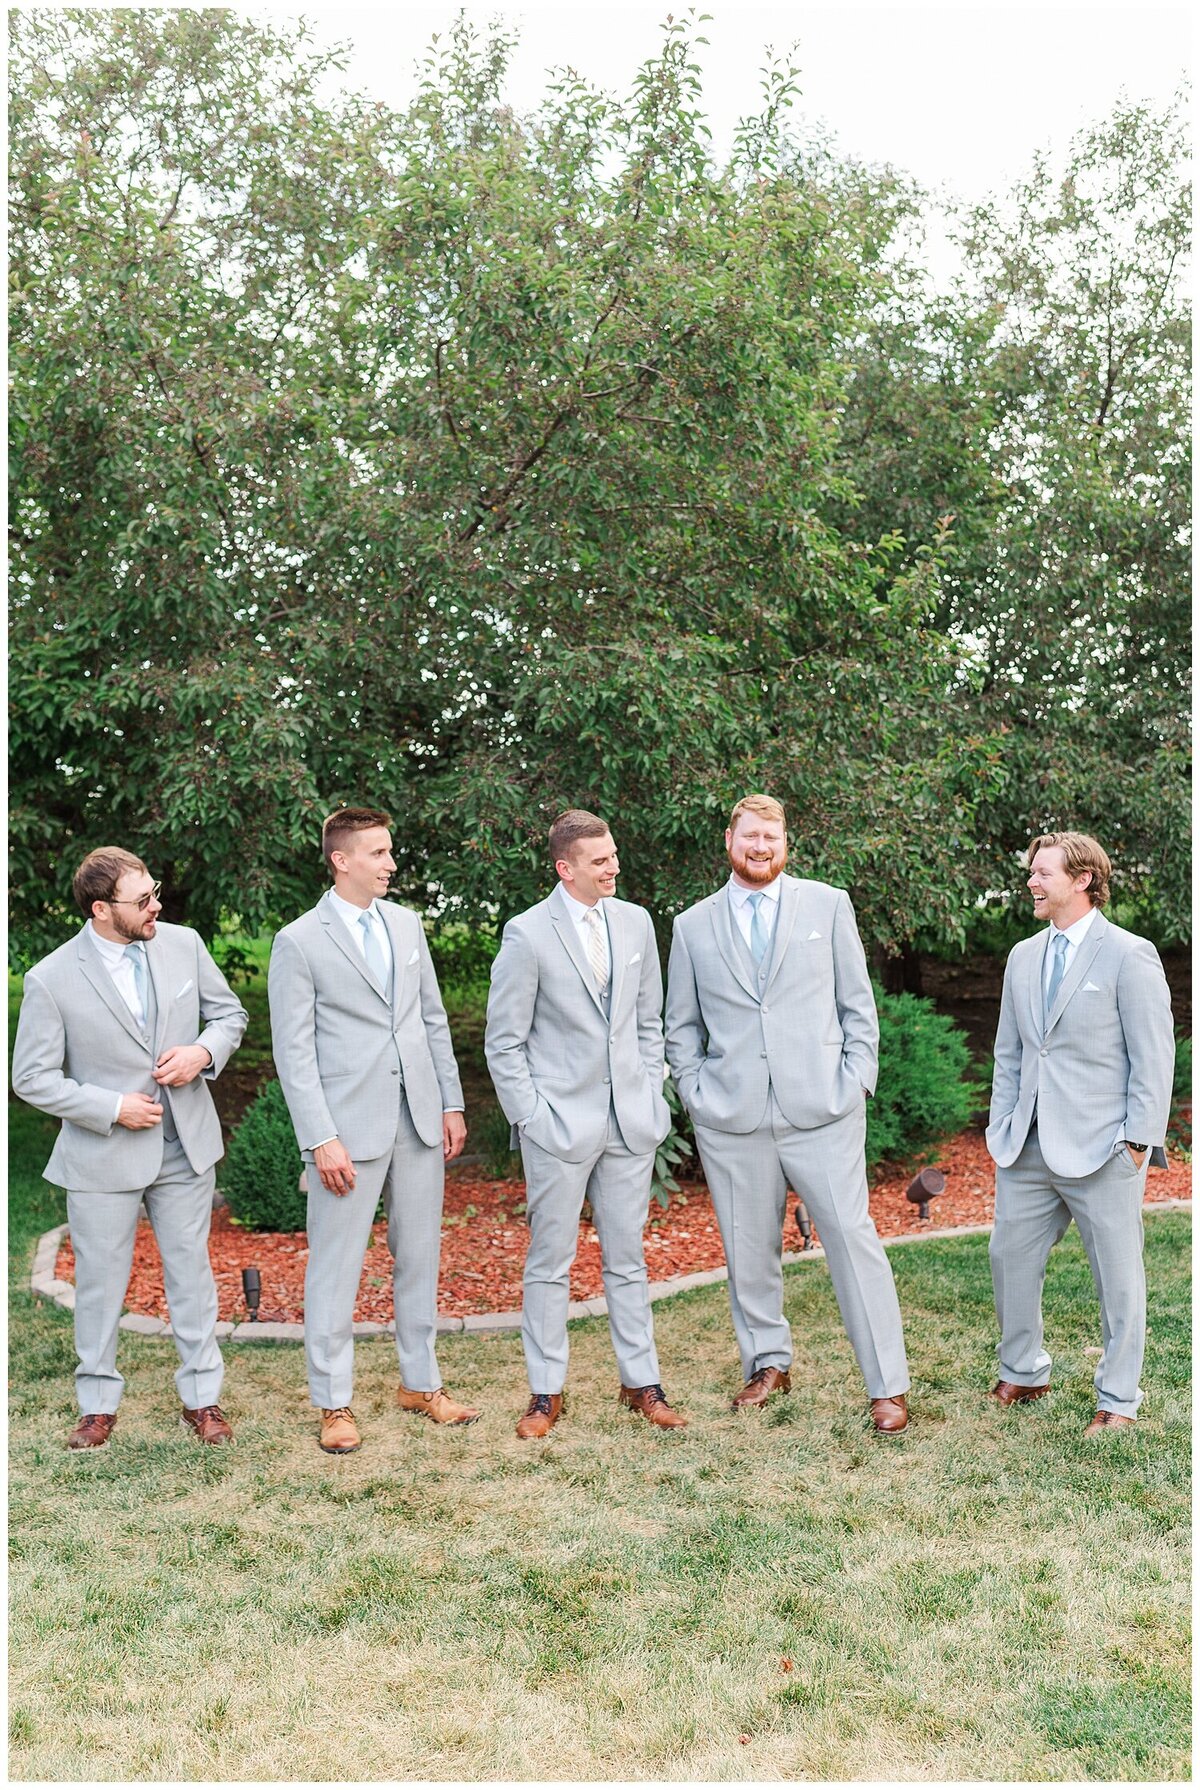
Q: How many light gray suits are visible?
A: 5